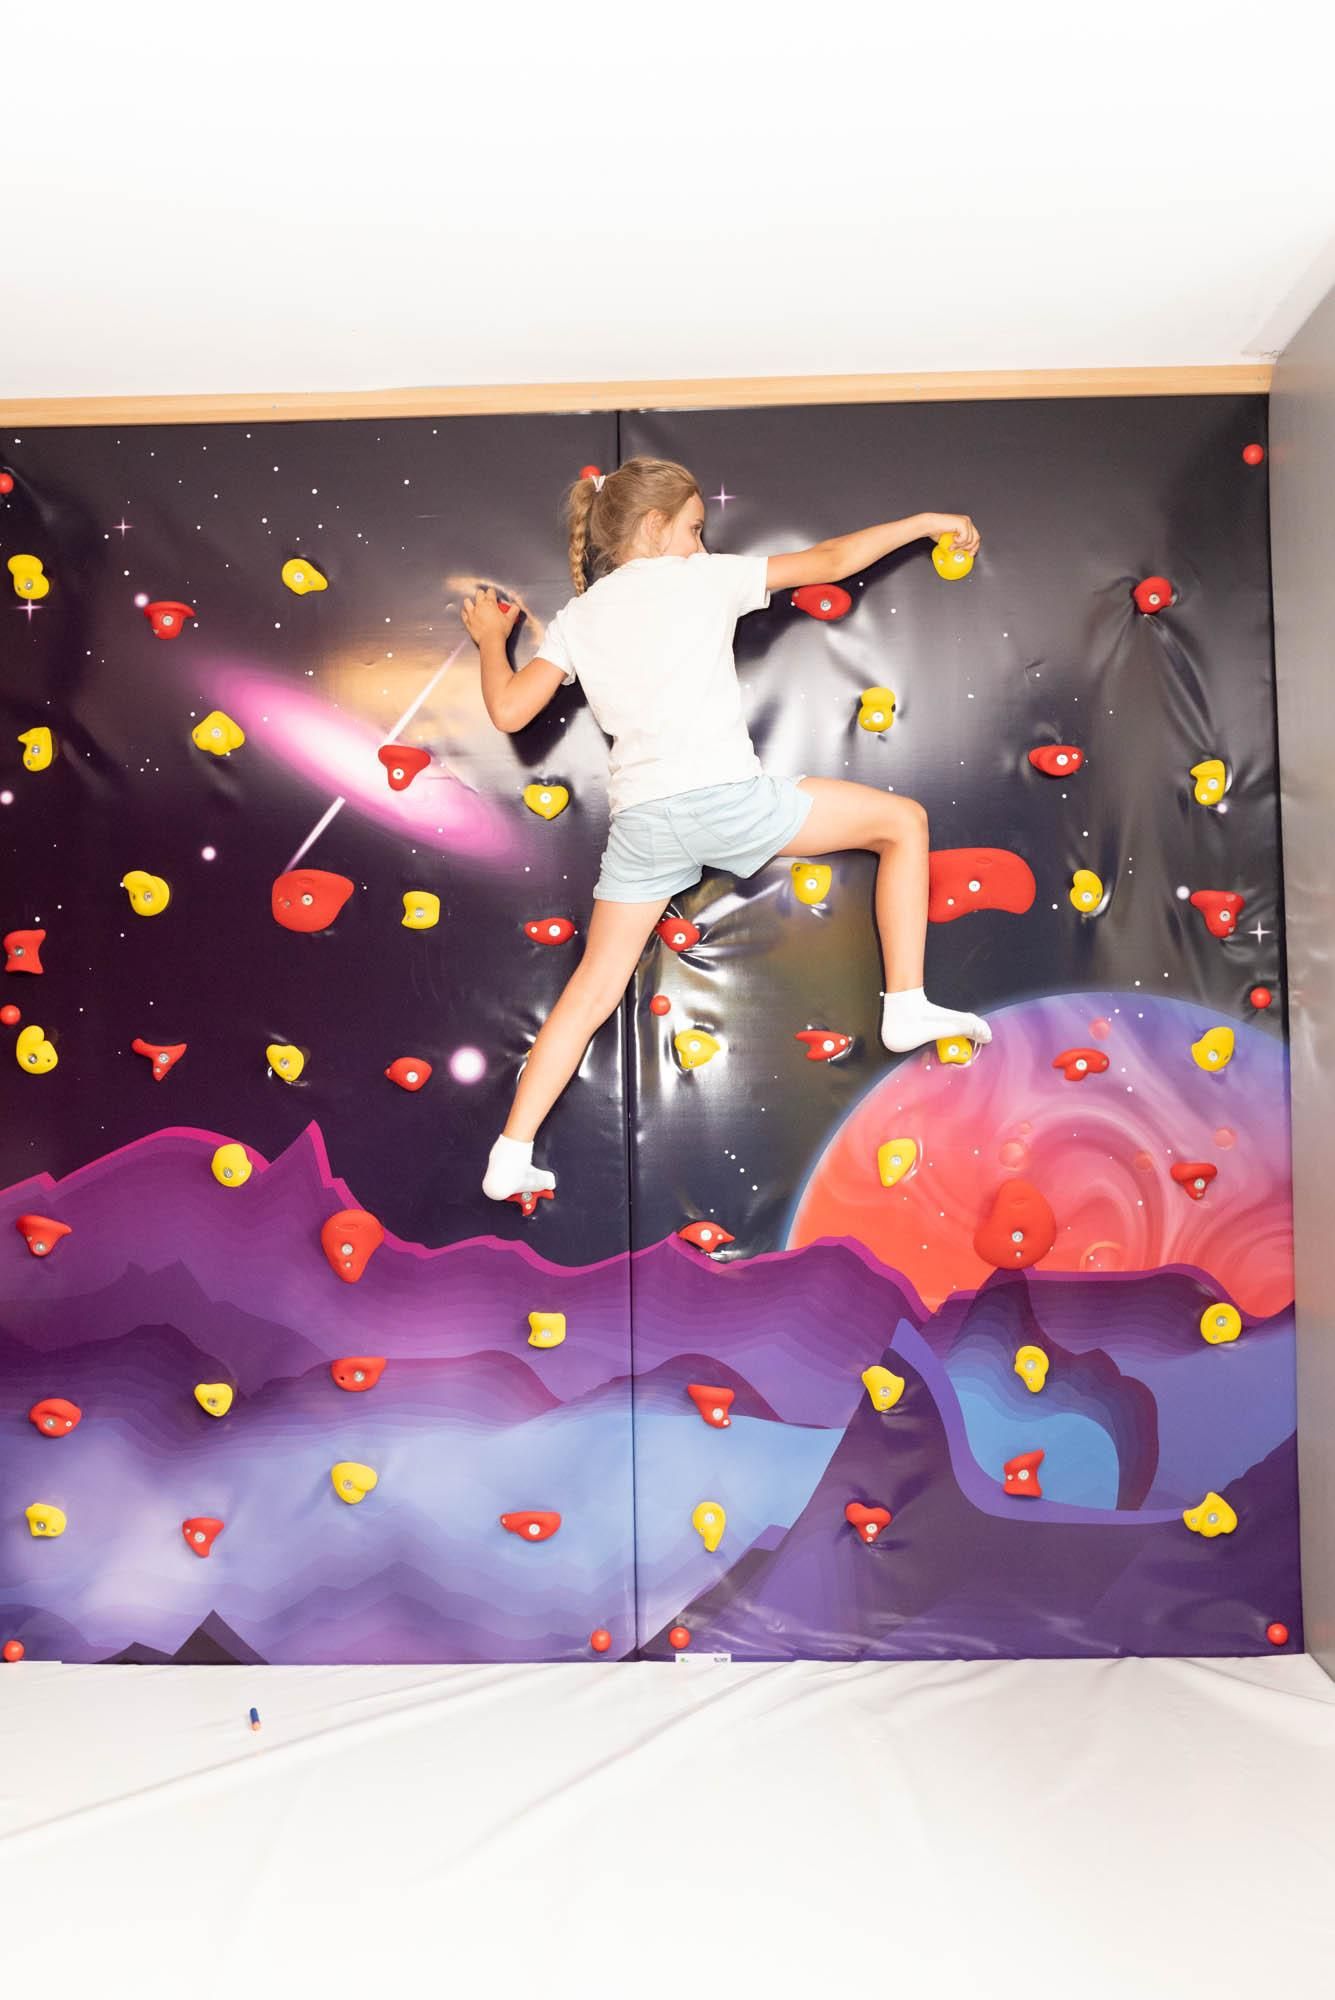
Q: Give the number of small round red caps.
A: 10